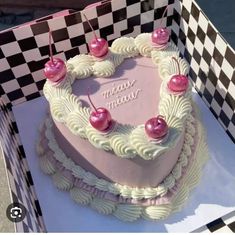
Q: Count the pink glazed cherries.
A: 6